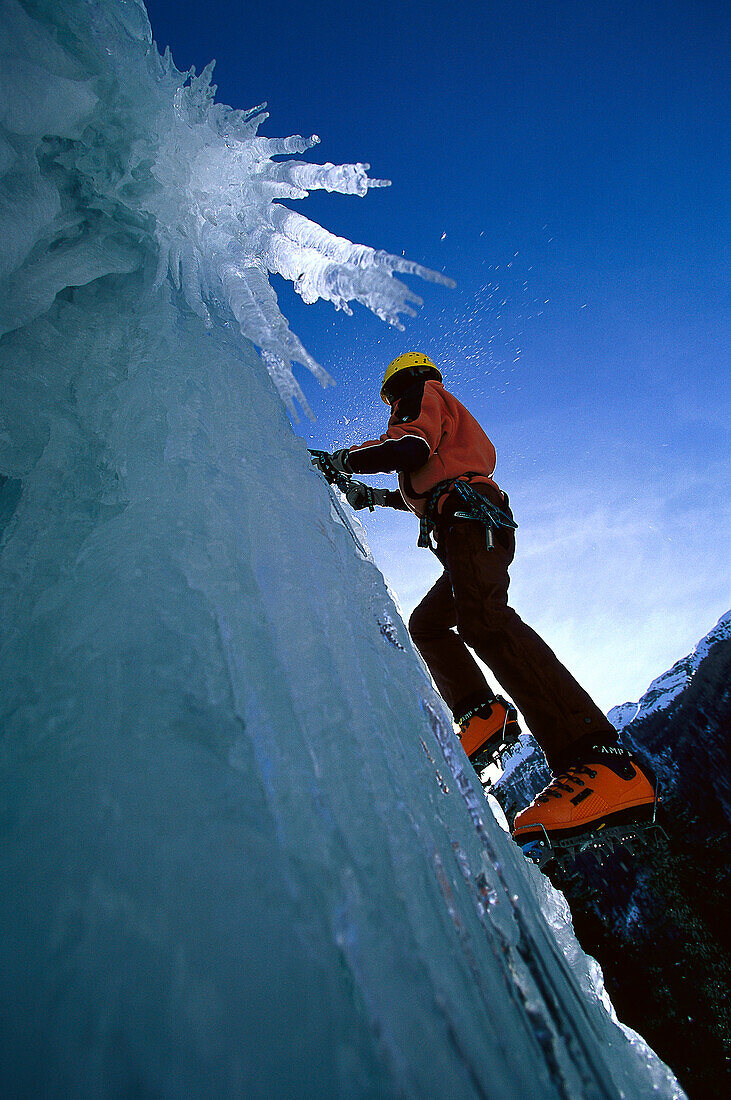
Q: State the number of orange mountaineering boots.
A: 2